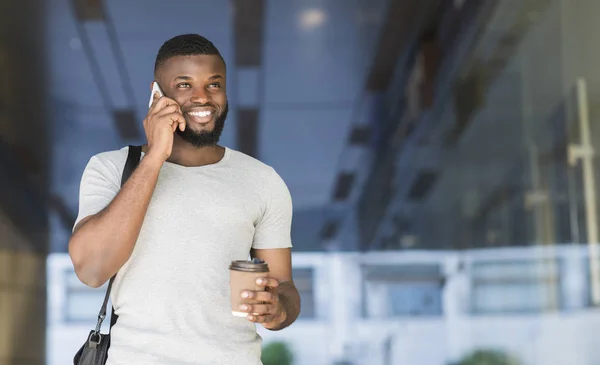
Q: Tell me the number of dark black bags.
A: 1